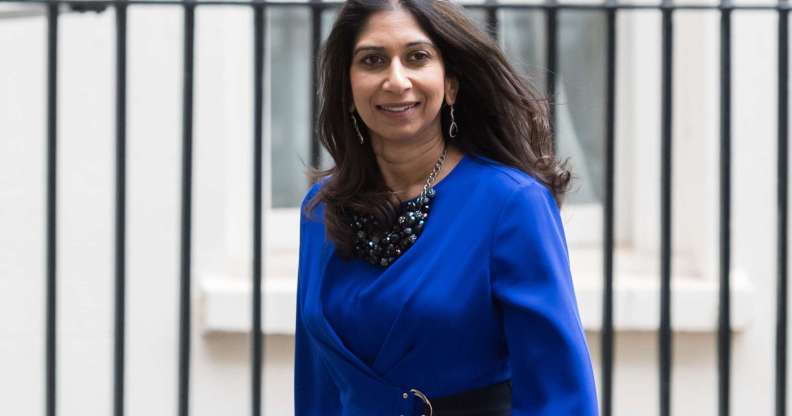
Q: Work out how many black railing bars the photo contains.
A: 11